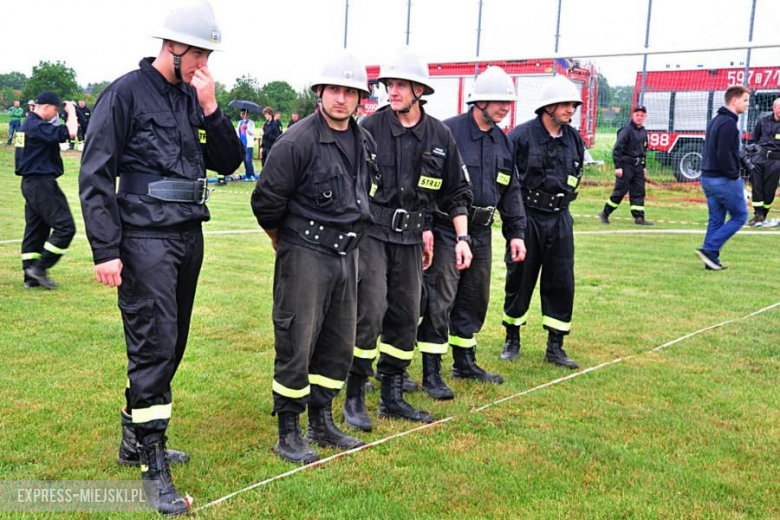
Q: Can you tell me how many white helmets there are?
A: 5